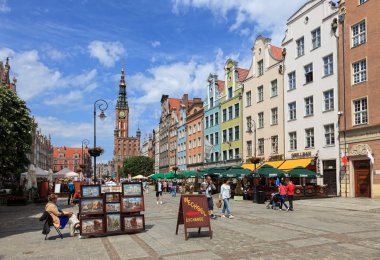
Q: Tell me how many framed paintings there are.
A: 9